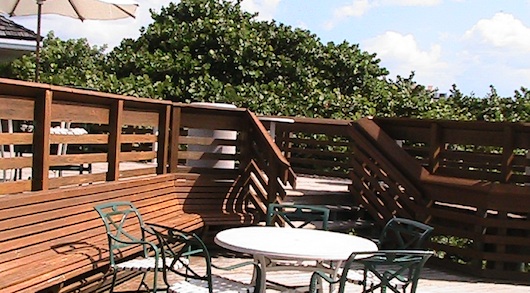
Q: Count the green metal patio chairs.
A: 5